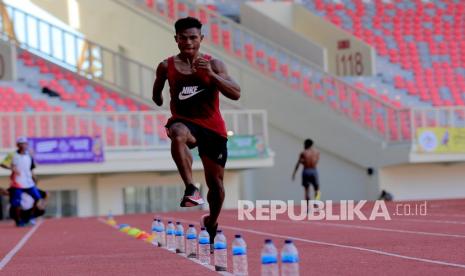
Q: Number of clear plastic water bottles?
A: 10